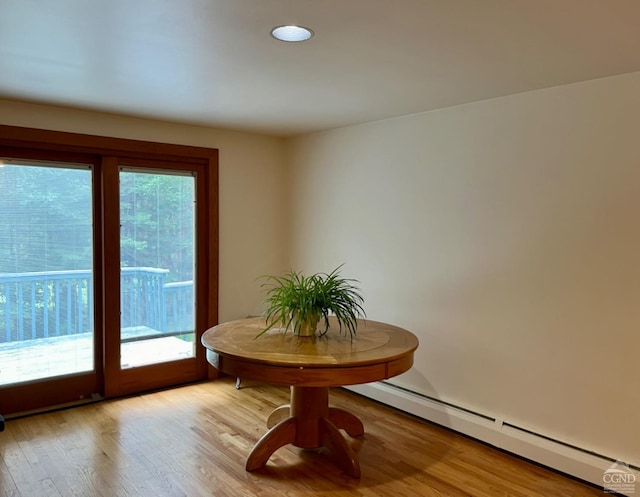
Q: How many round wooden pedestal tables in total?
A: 1